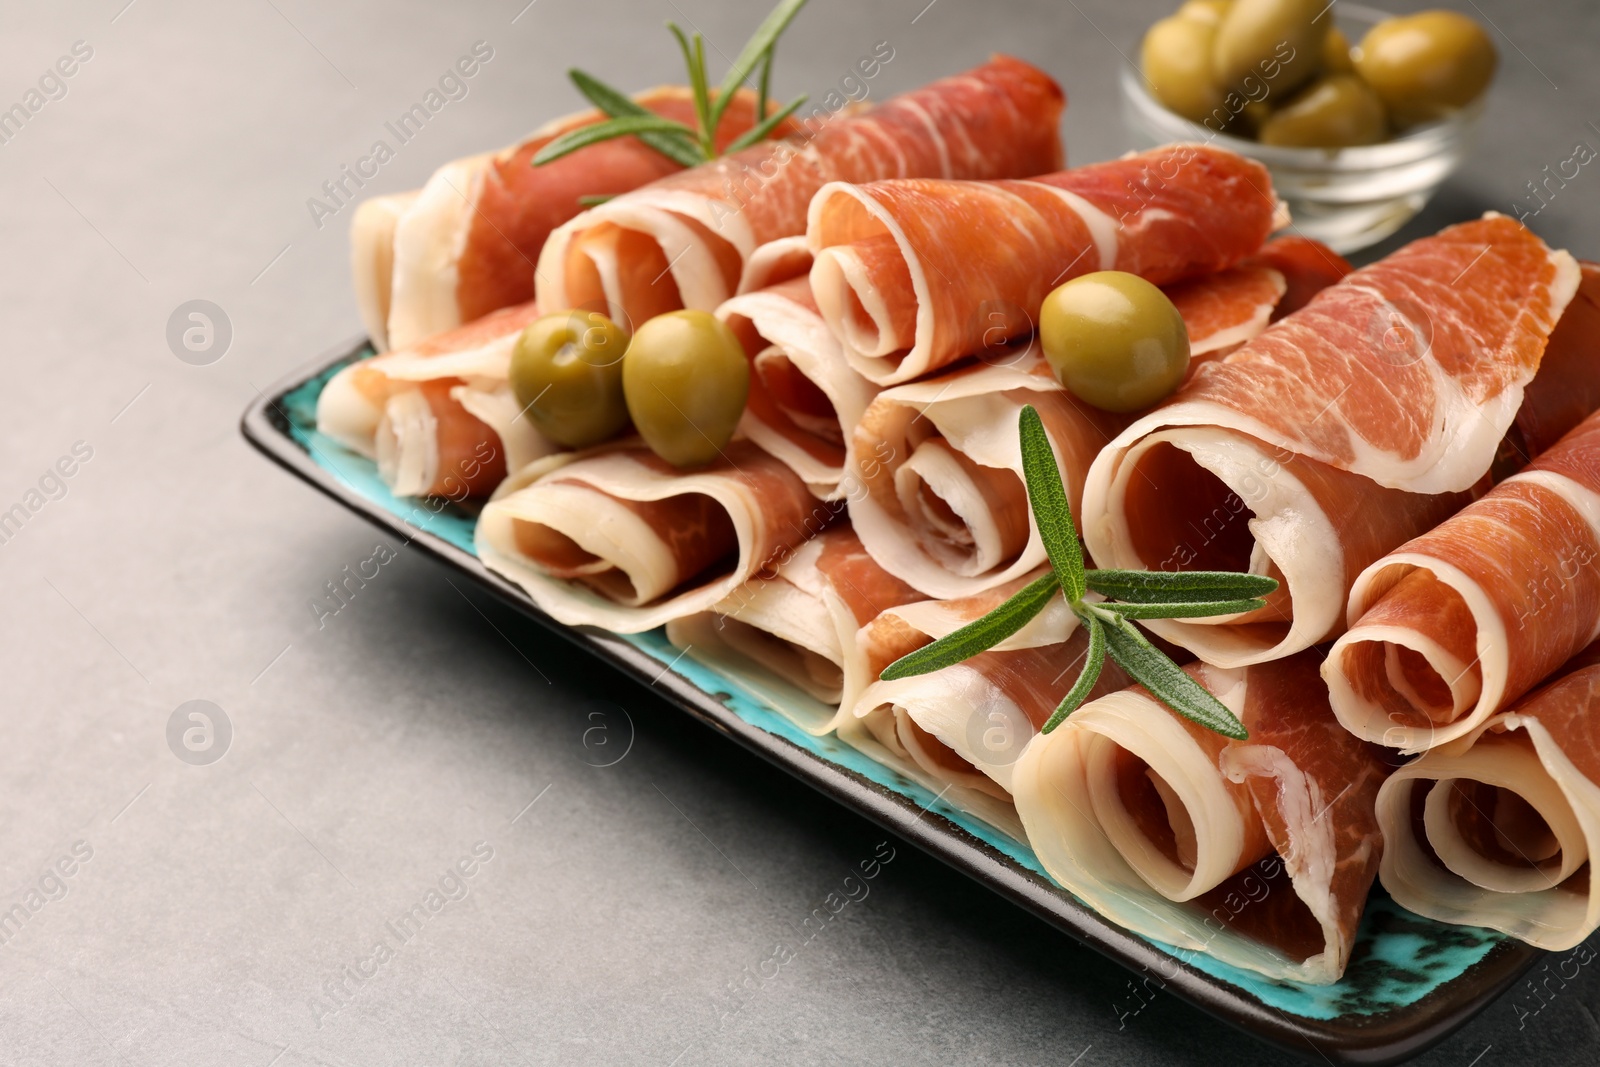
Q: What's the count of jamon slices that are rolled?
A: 13